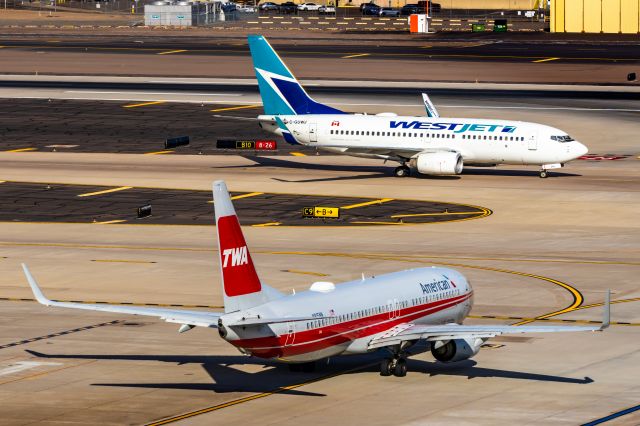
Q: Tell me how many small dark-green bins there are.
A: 2